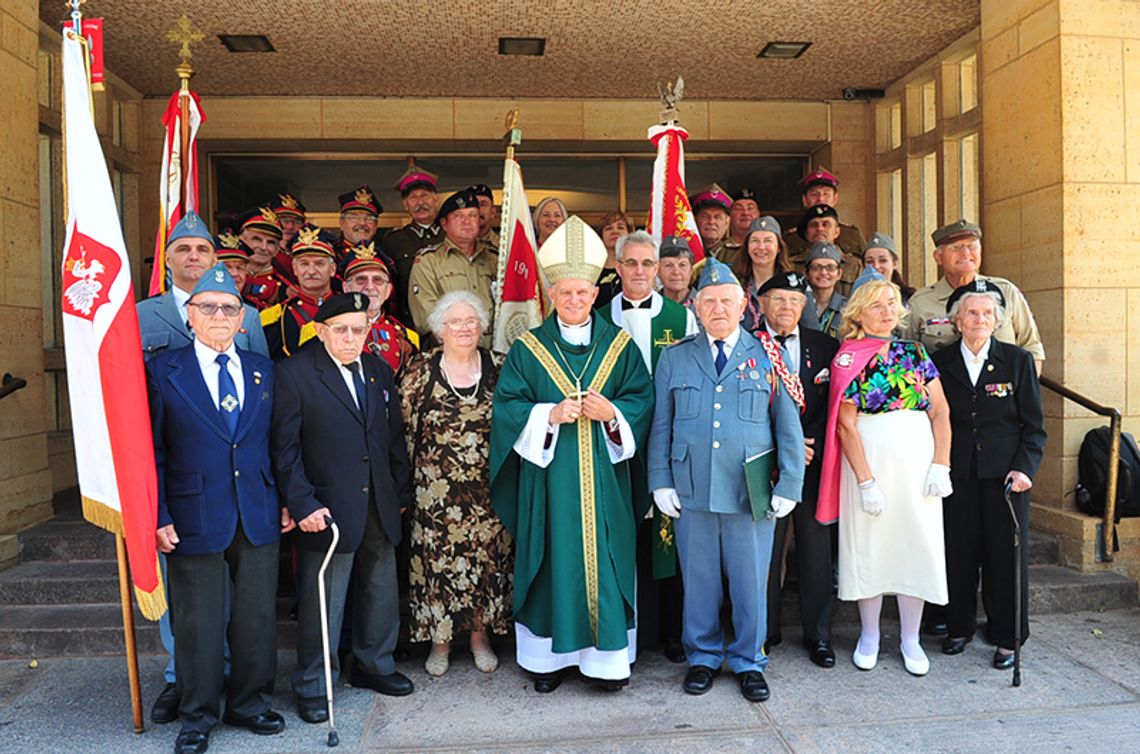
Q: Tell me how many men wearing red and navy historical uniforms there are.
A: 6